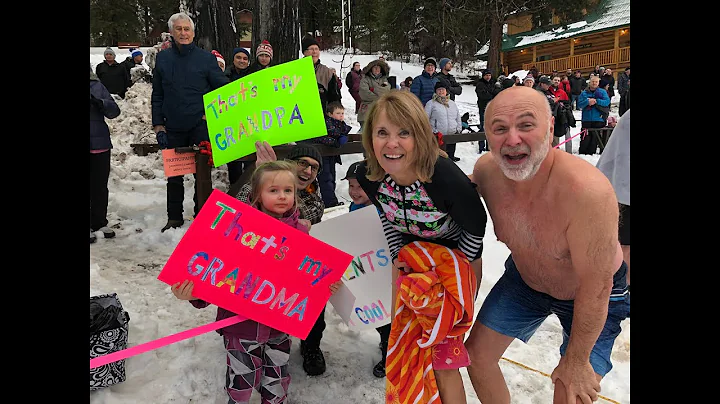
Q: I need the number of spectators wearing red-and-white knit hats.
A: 2